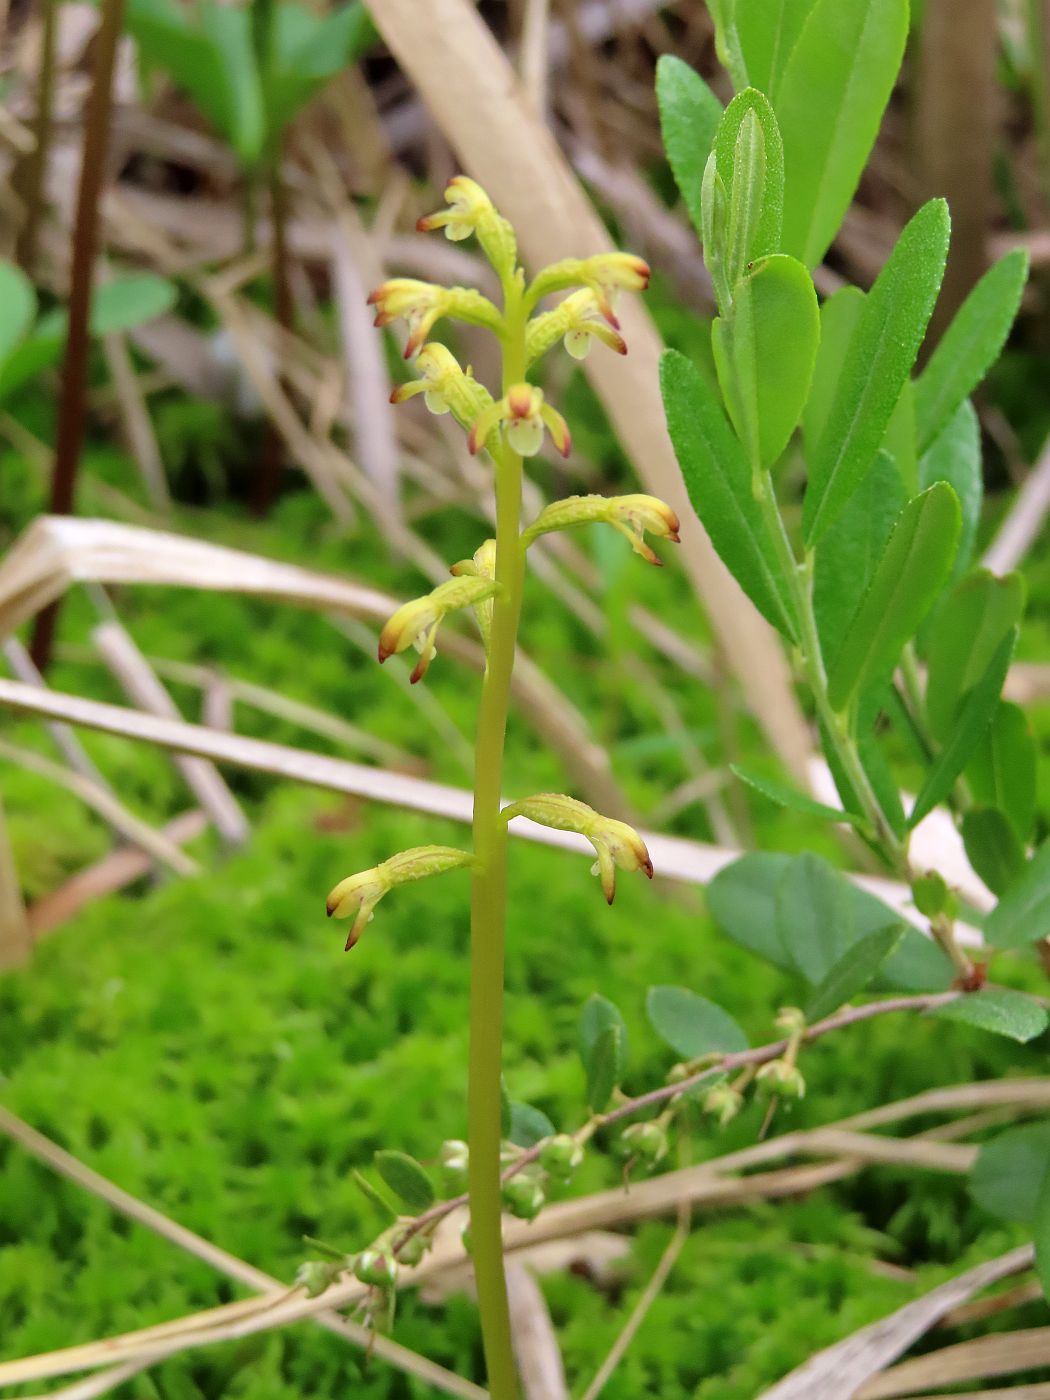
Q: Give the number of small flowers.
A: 11